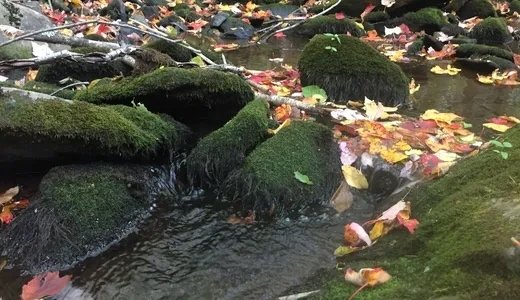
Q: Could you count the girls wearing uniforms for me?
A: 0